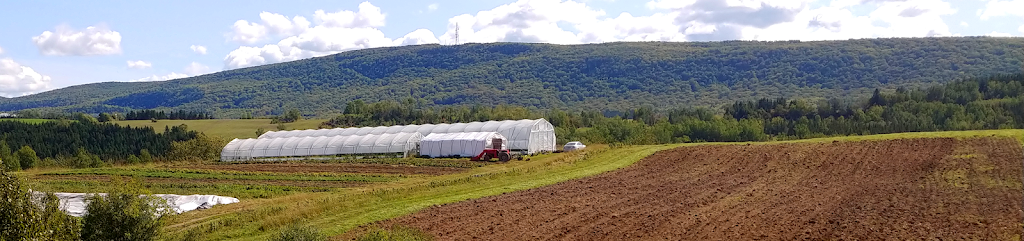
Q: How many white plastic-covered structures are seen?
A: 3